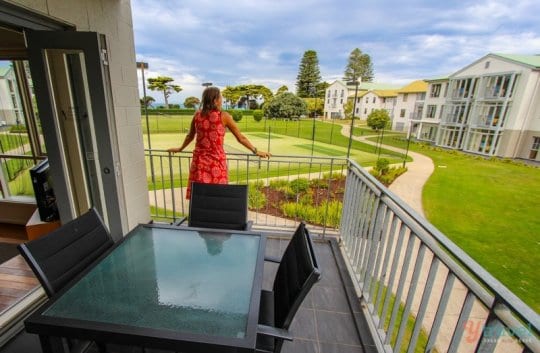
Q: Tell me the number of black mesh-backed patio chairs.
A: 3